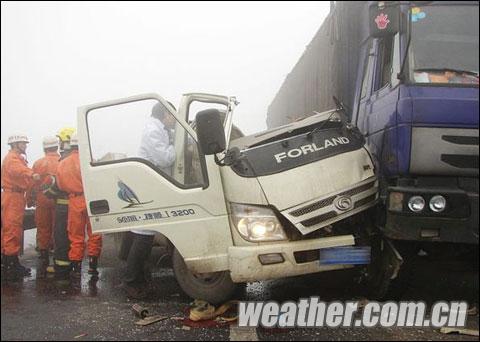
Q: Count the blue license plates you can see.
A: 1